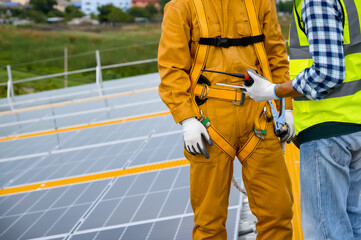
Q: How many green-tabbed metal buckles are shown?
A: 2